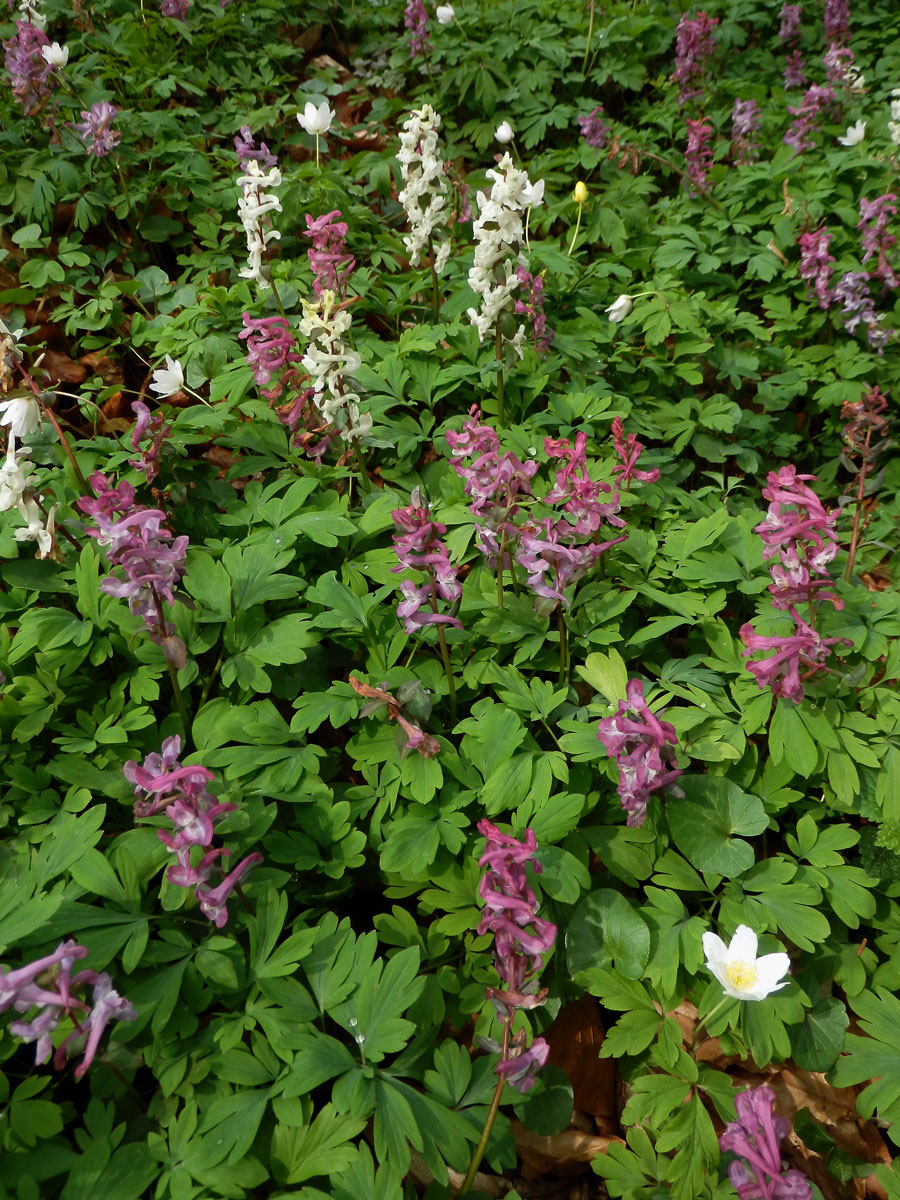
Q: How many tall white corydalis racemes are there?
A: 4